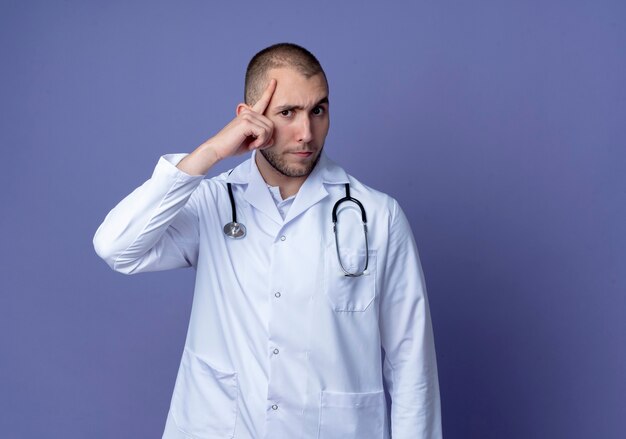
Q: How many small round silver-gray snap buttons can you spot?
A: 4